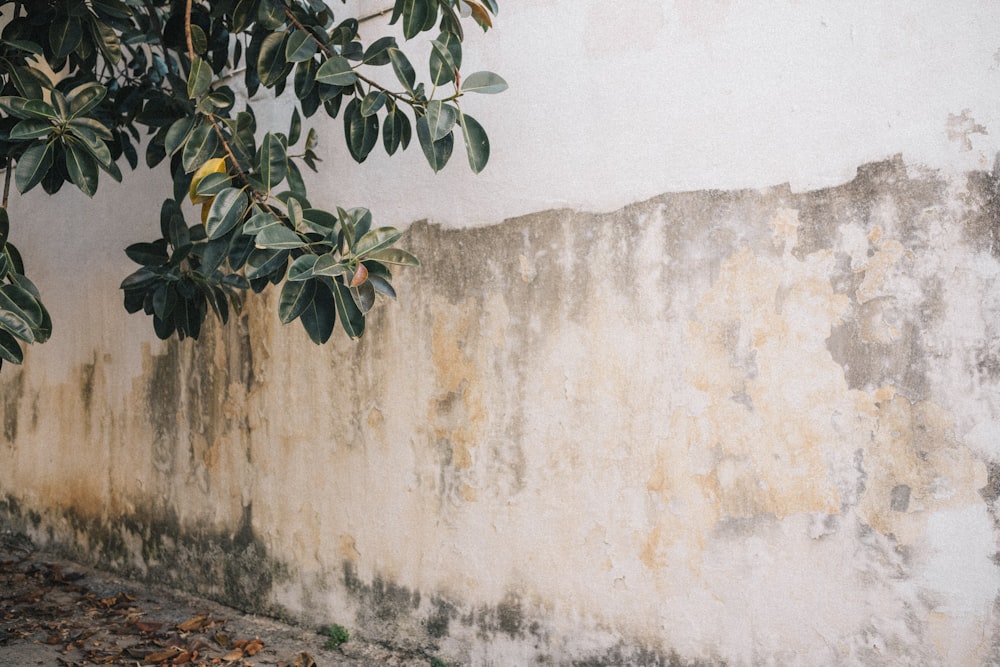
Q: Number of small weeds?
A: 2